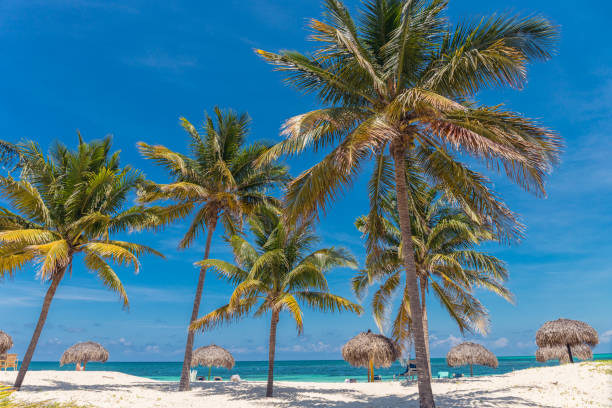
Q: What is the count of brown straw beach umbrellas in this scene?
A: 7